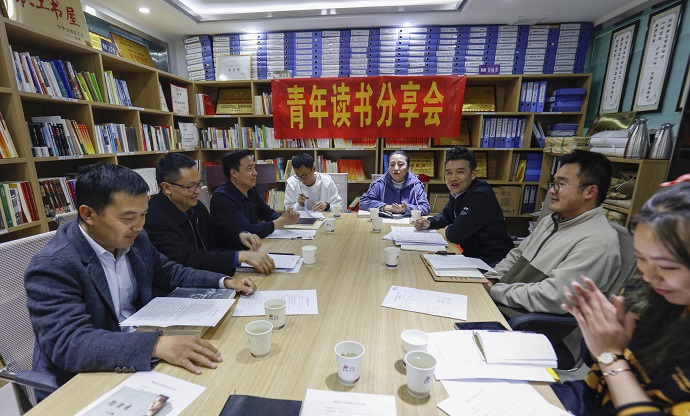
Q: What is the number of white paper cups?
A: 12